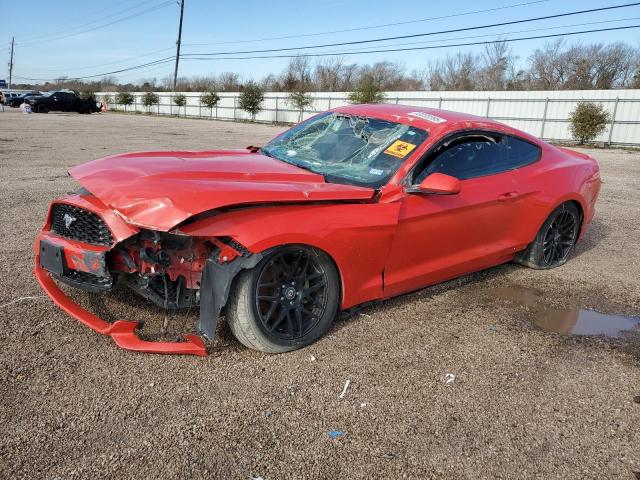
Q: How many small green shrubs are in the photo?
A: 8